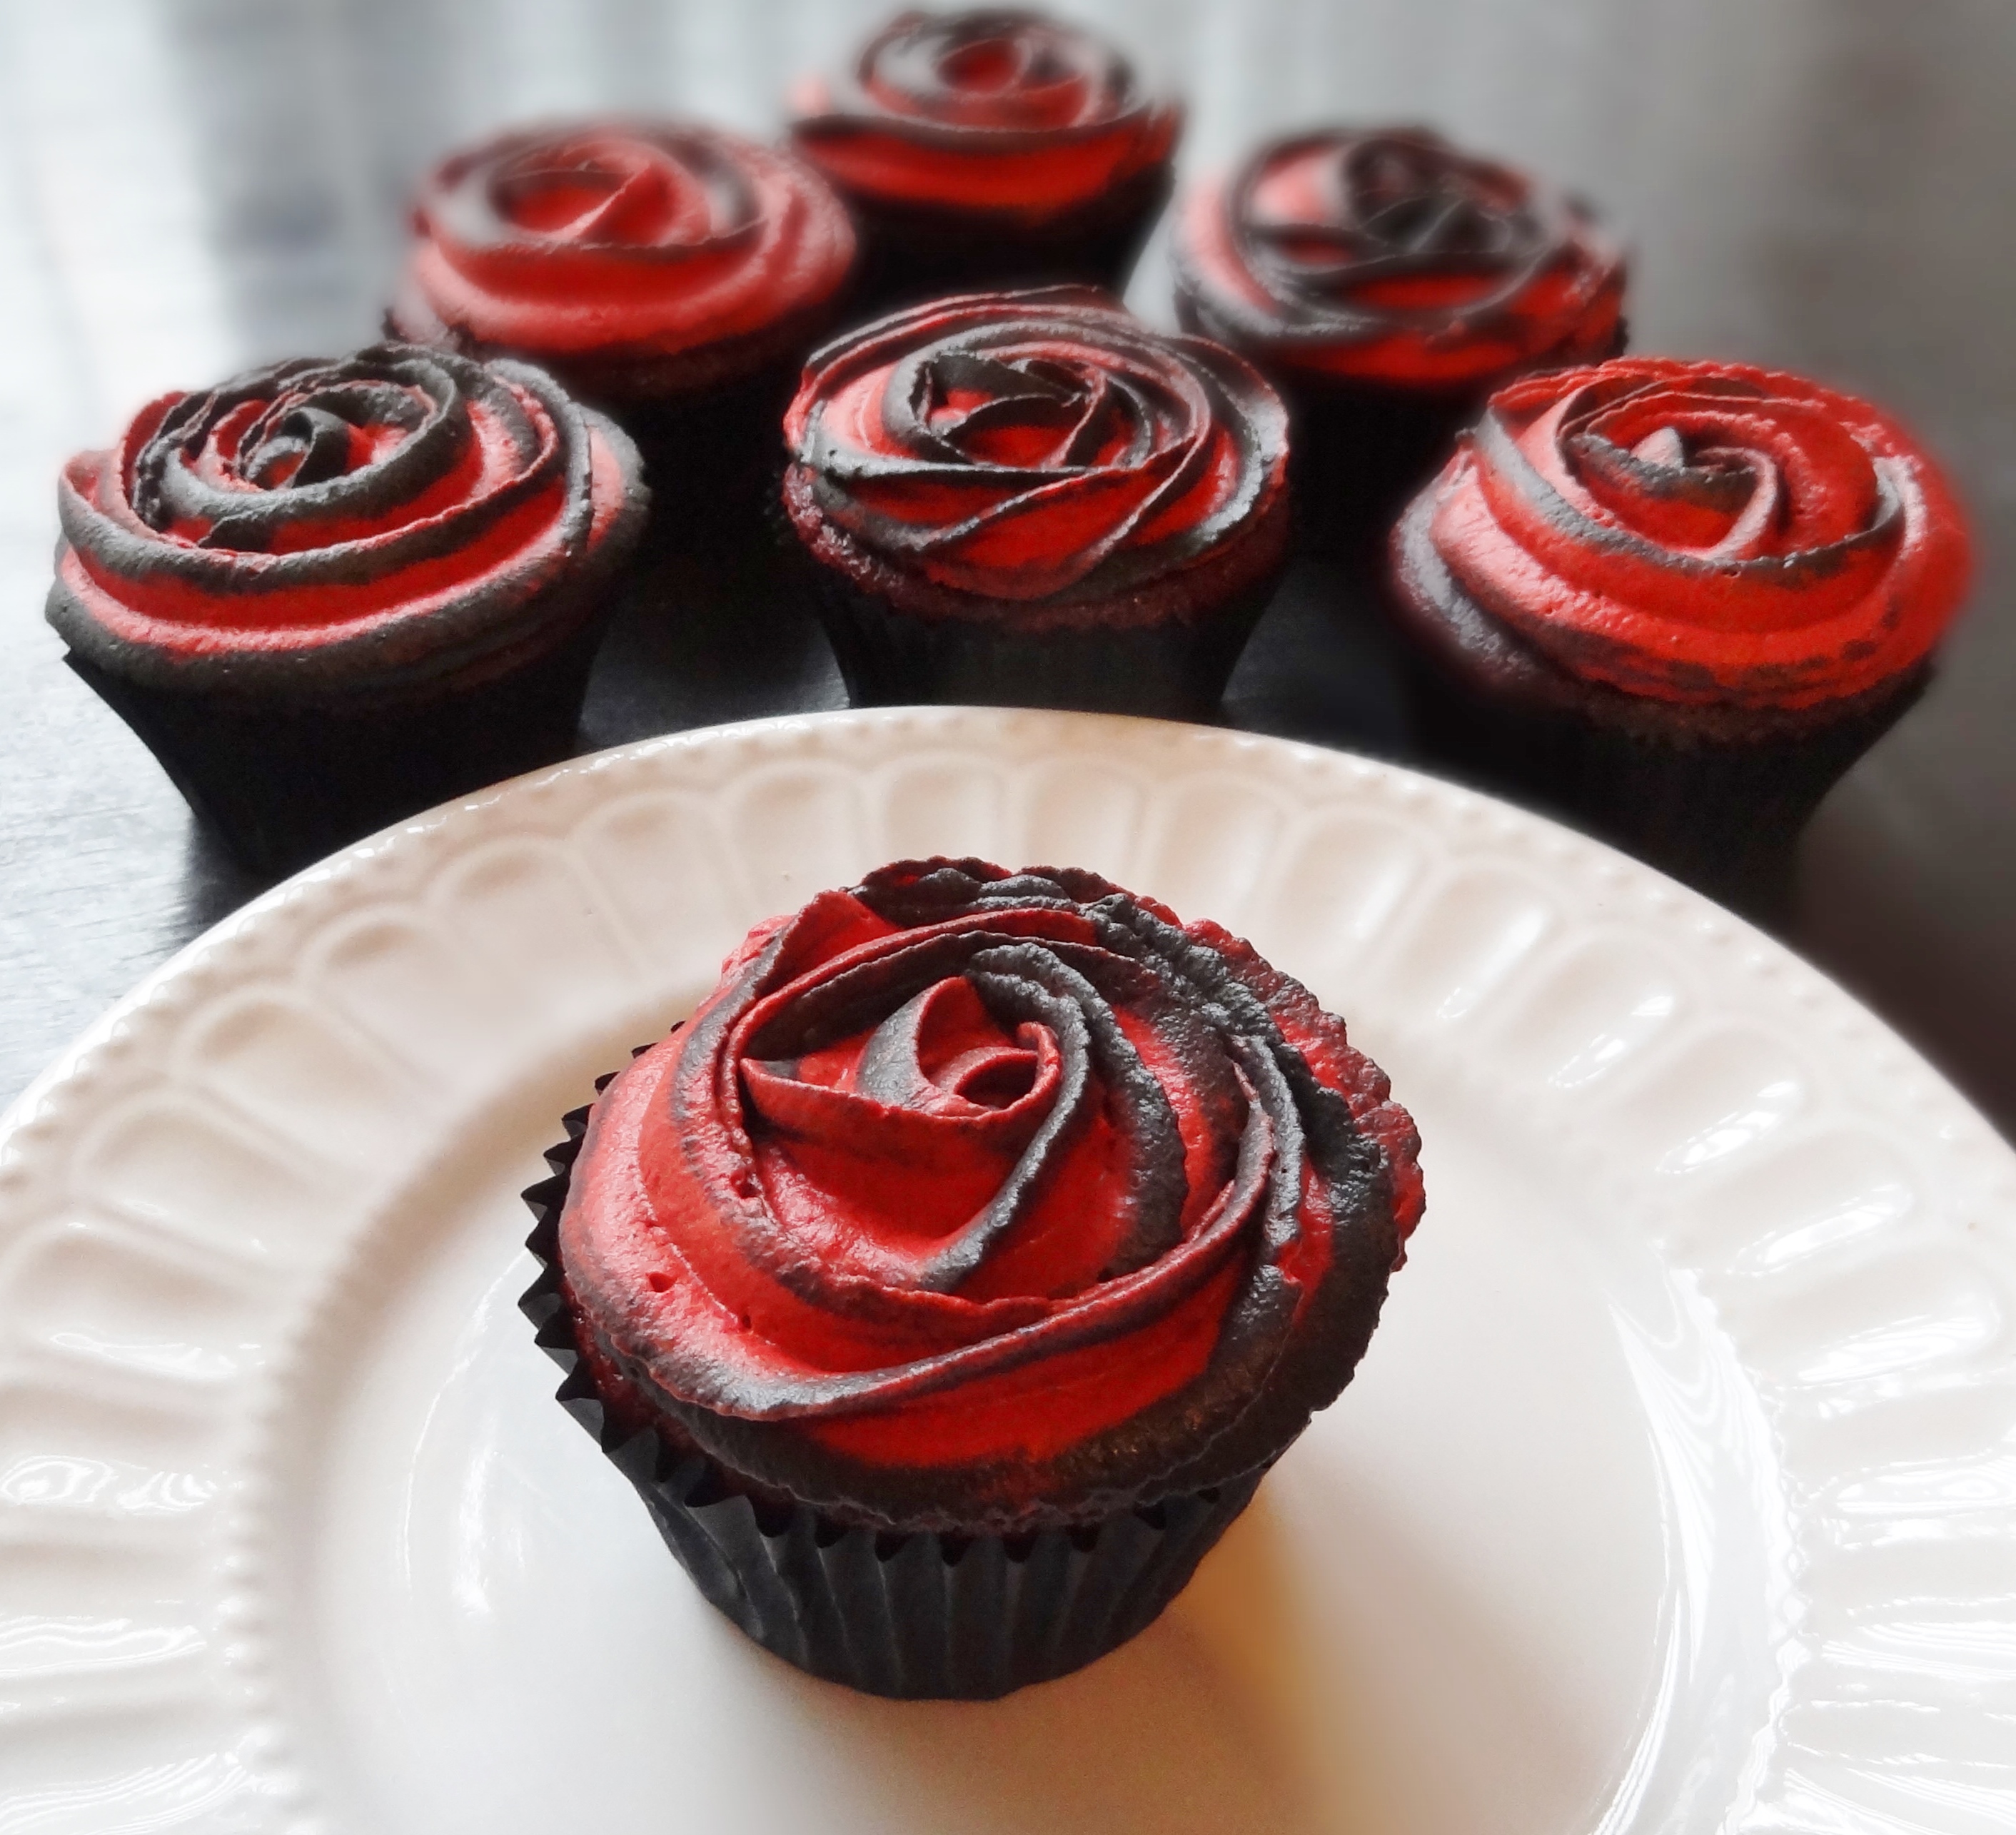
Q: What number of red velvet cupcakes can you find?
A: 7